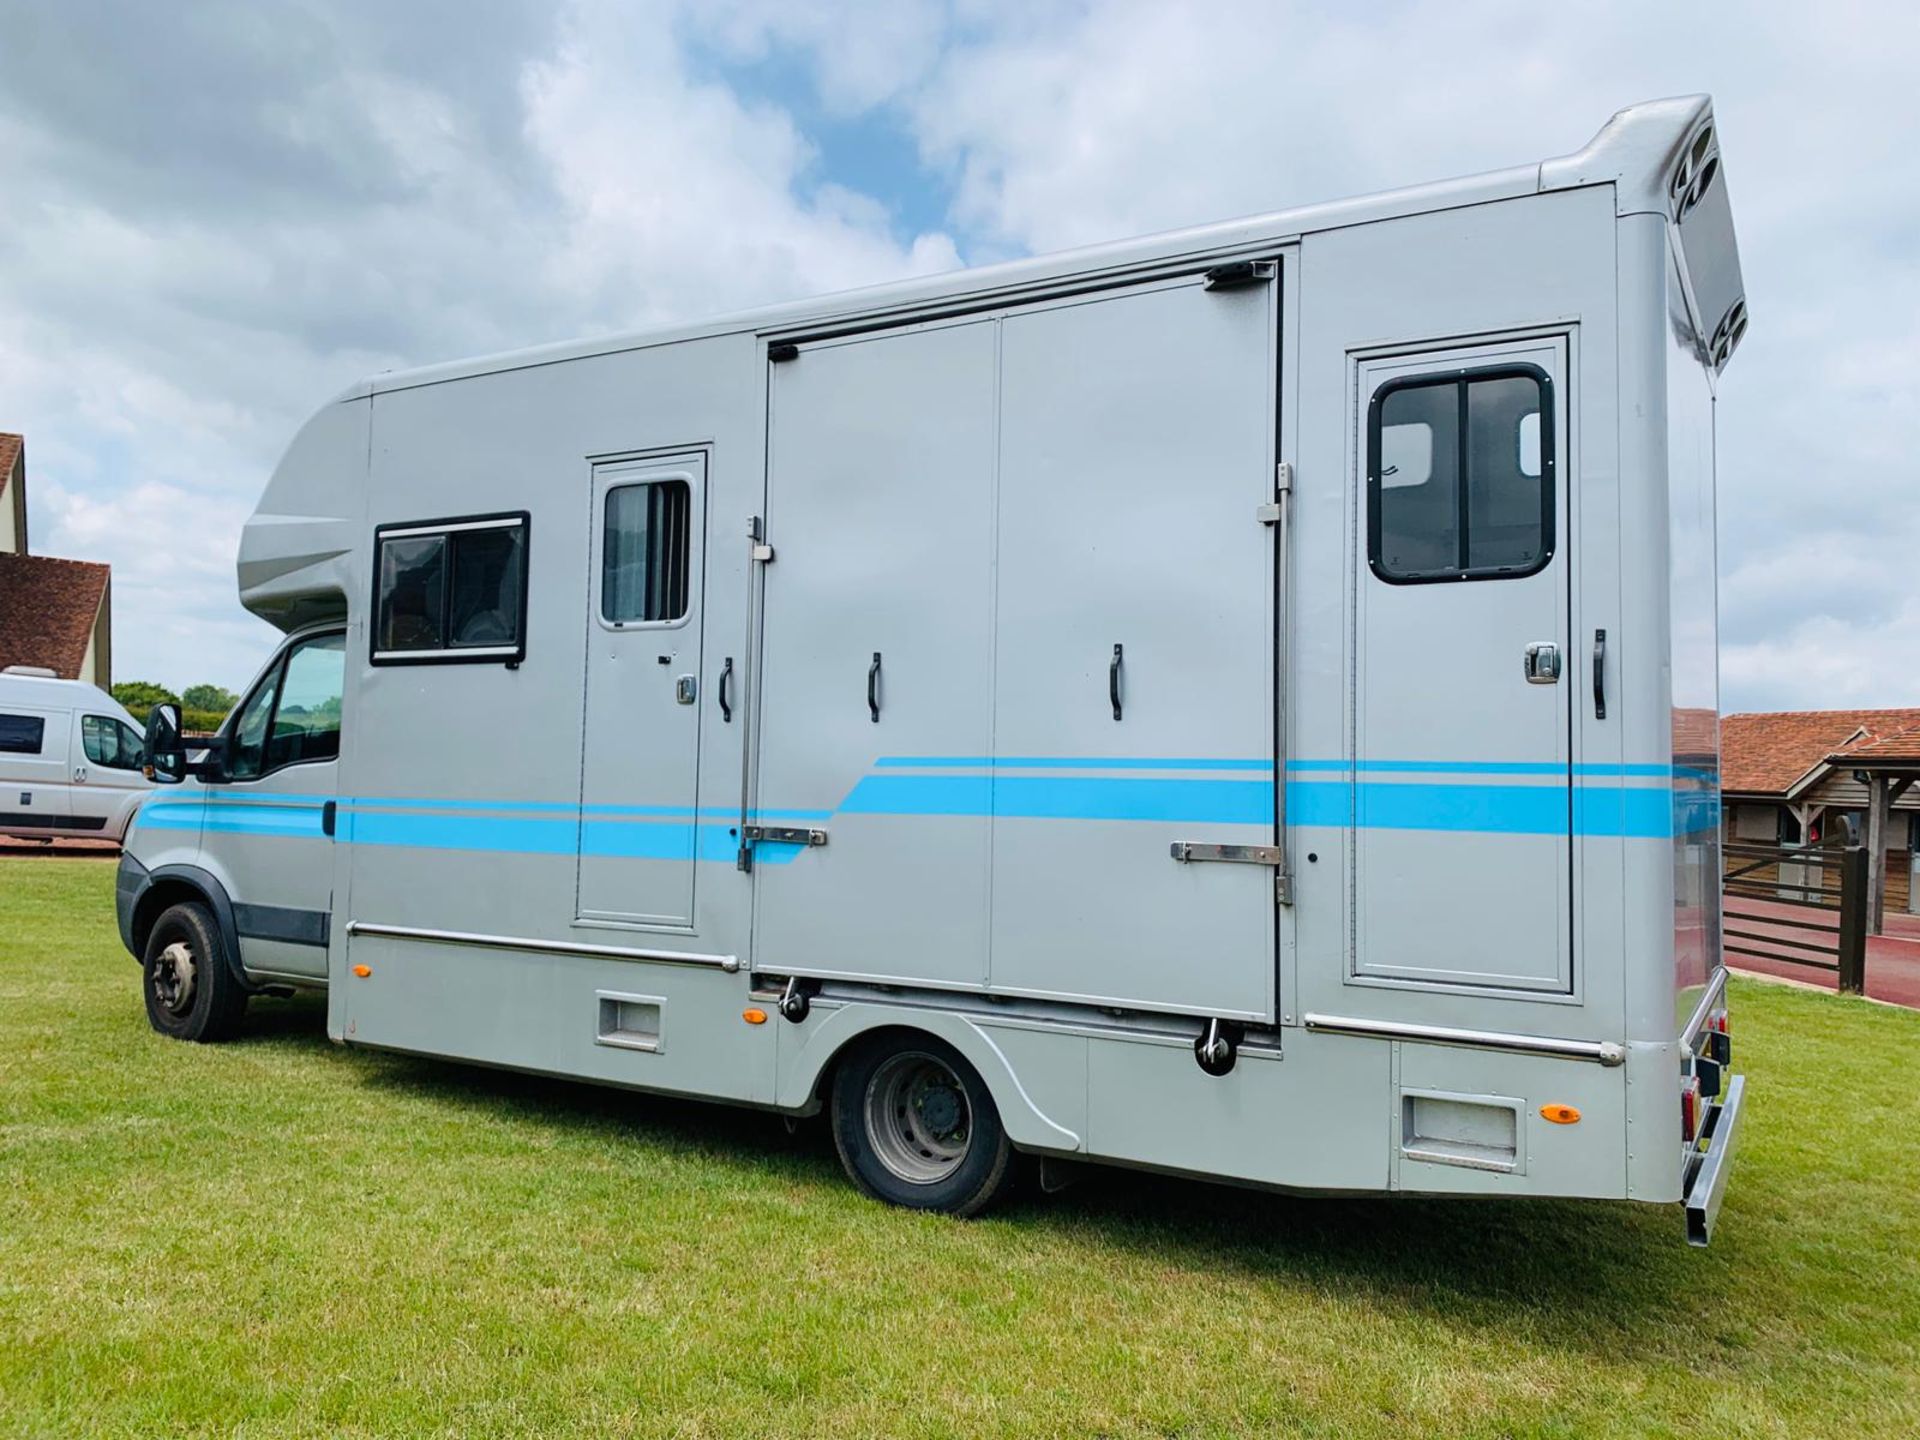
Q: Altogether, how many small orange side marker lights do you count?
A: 3